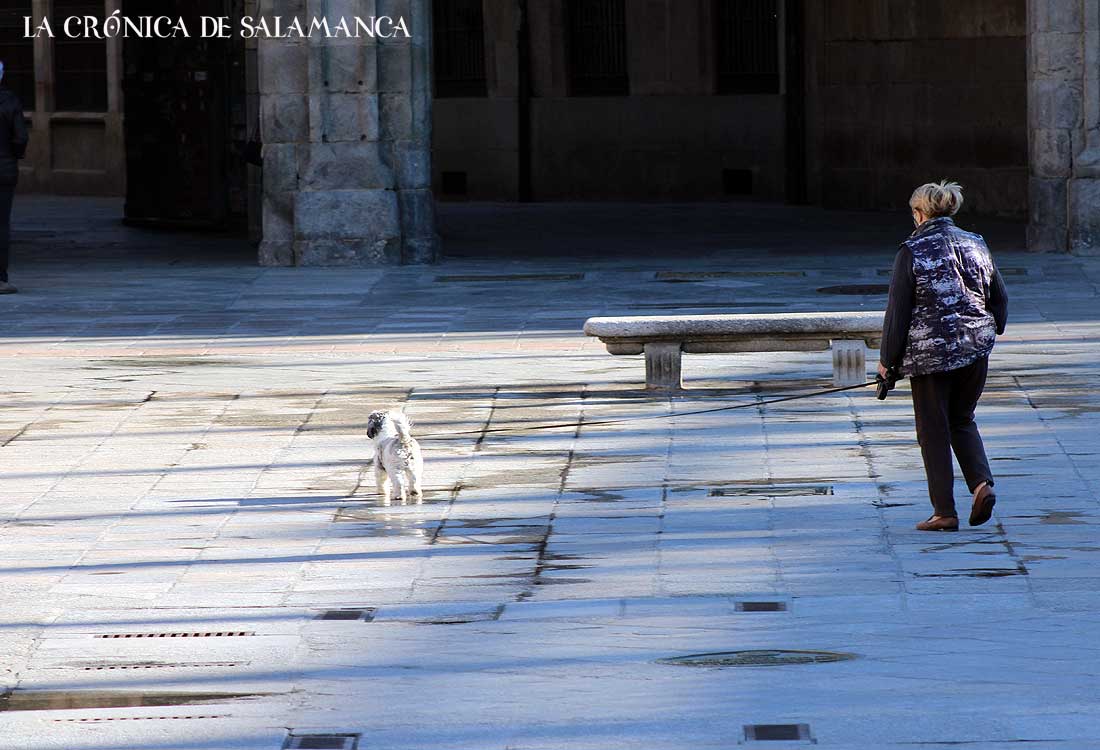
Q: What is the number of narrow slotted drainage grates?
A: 3